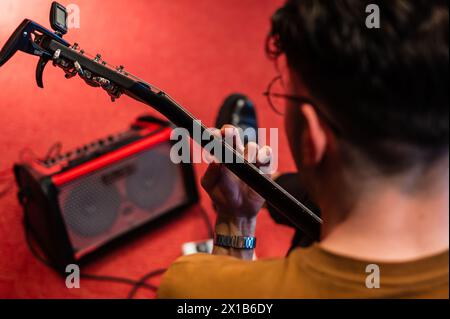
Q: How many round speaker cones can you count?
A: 2